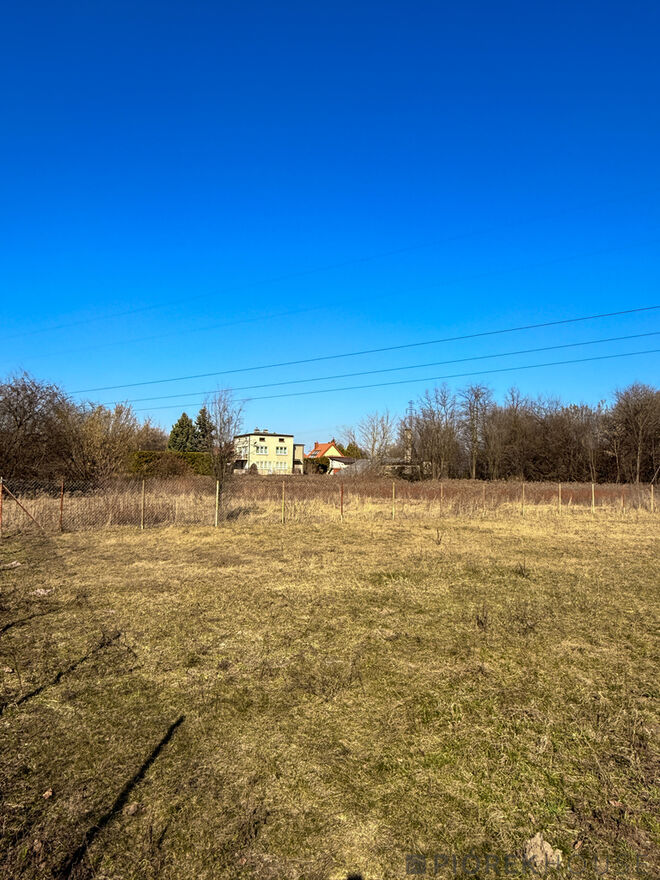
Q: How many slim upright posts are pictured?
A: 14